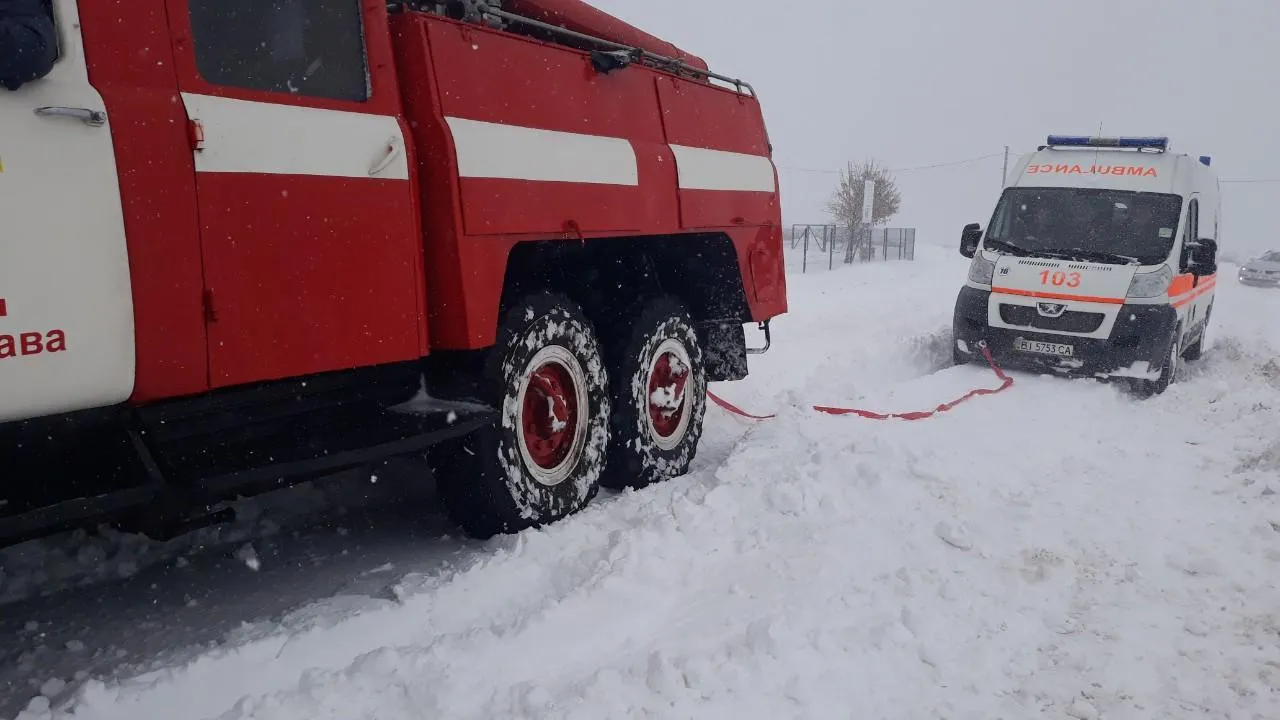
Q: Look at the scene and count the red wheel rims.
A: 2